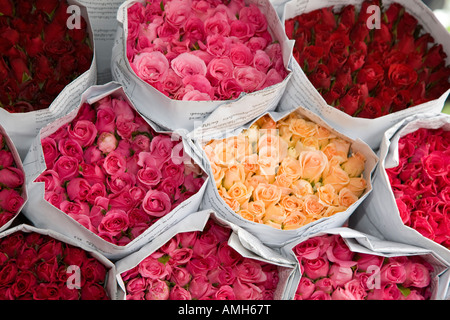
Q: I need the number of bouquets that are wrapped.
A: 10